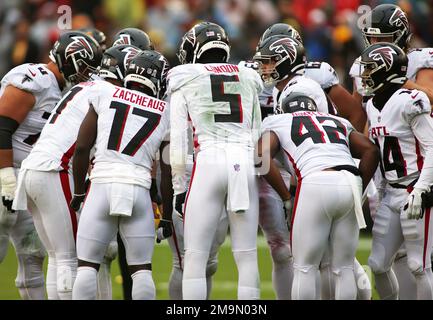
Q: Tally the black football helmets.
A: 11